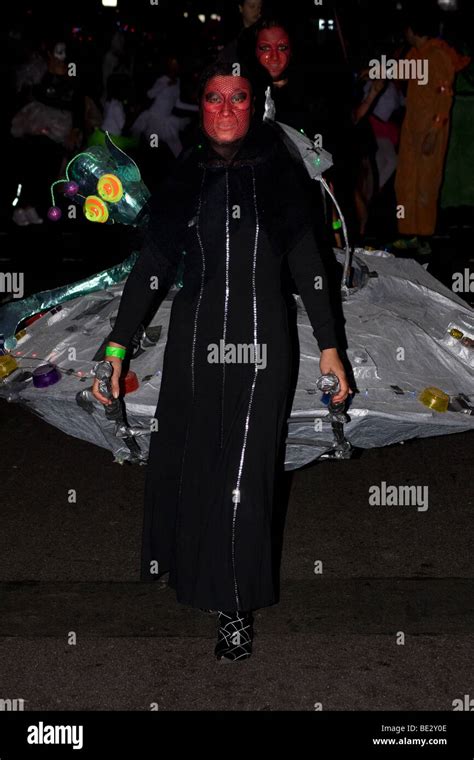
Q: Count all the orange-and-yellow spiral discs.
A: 2